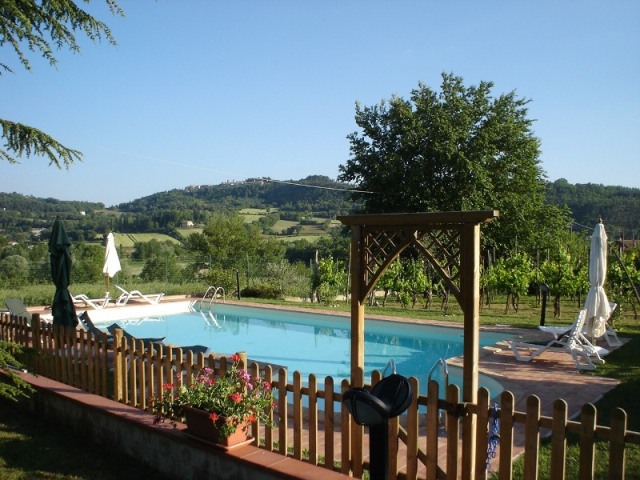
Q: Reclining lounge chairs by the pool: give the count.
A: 7